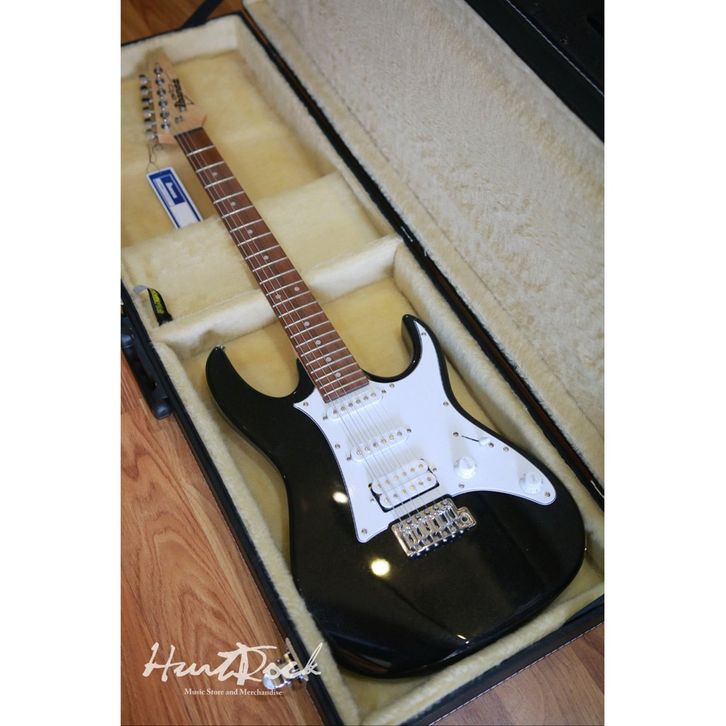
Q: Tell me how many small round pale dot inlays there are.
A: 10